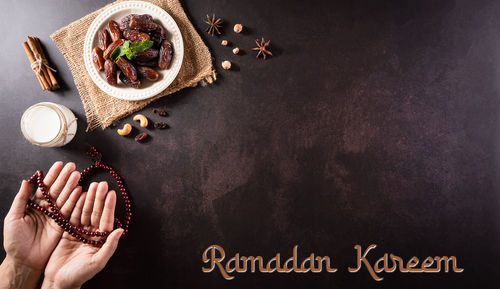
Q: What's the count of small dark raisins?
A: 3